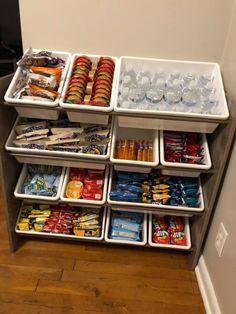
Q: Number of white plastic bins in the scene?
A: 12